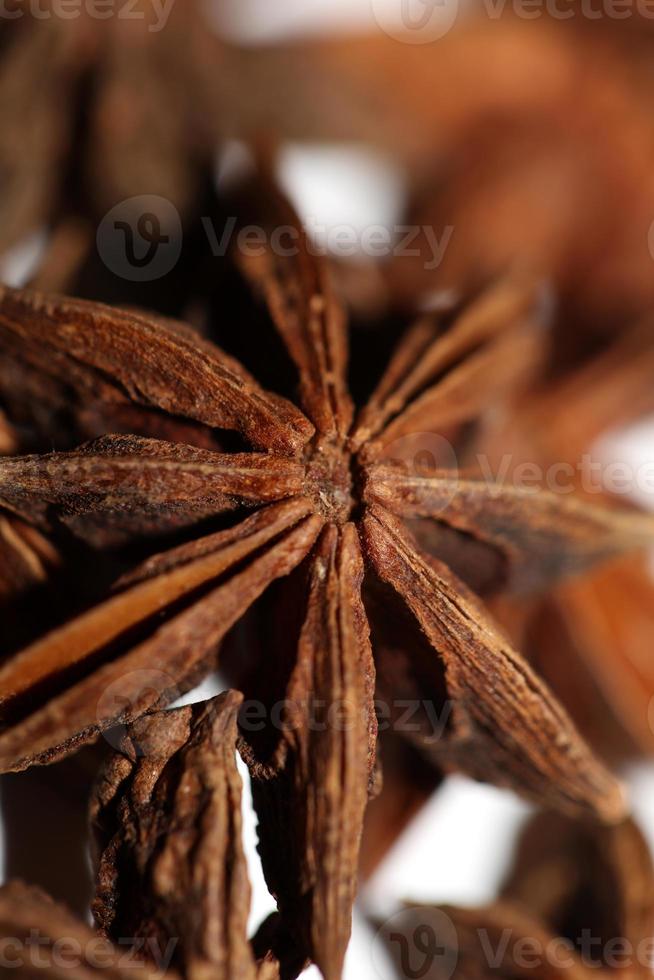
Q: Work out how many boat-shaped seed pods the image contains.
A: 8